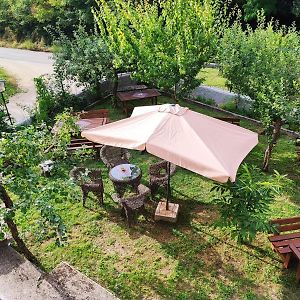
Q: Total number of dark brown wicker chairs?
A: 4